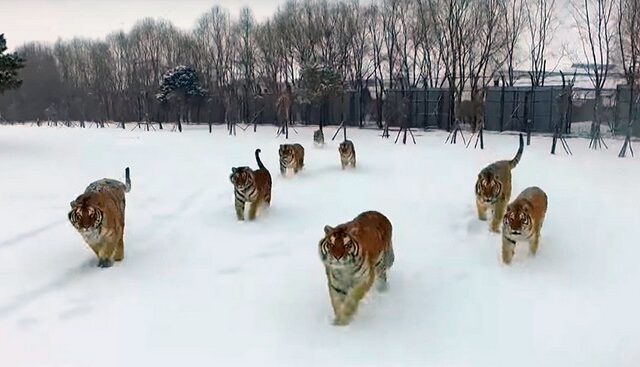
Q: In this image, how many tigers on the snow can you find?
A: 8